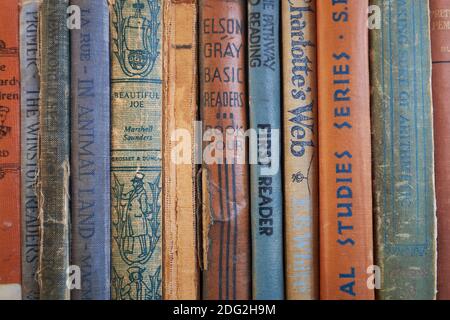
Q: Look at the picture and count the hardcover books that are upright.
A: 12